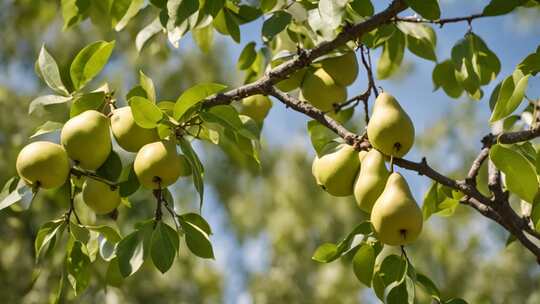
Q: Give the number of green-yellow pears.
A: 12